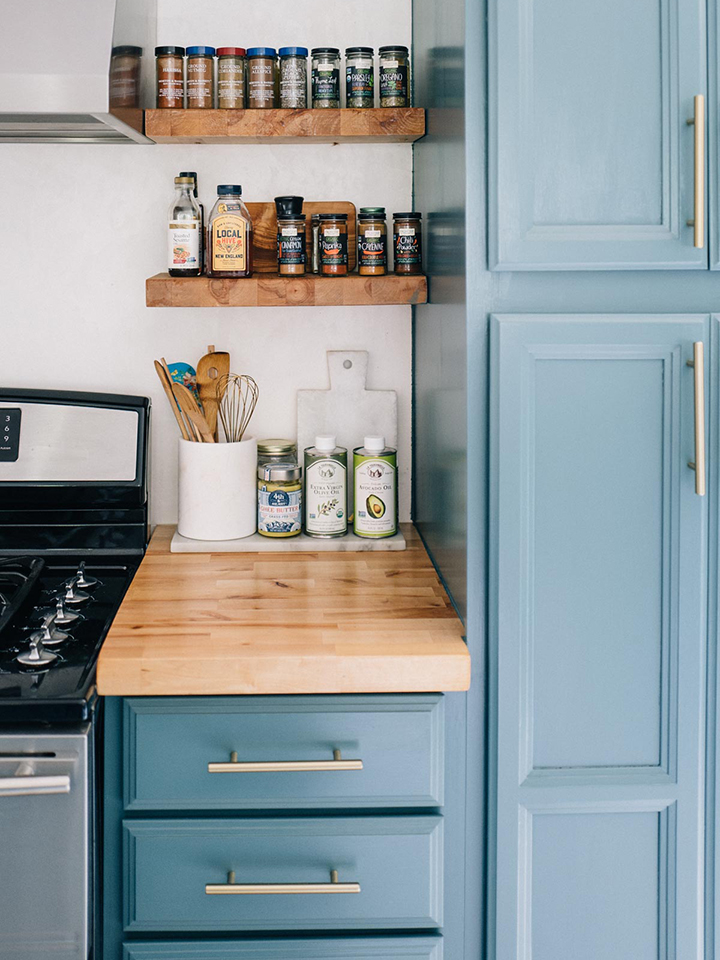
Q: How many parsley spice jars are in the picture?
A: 1